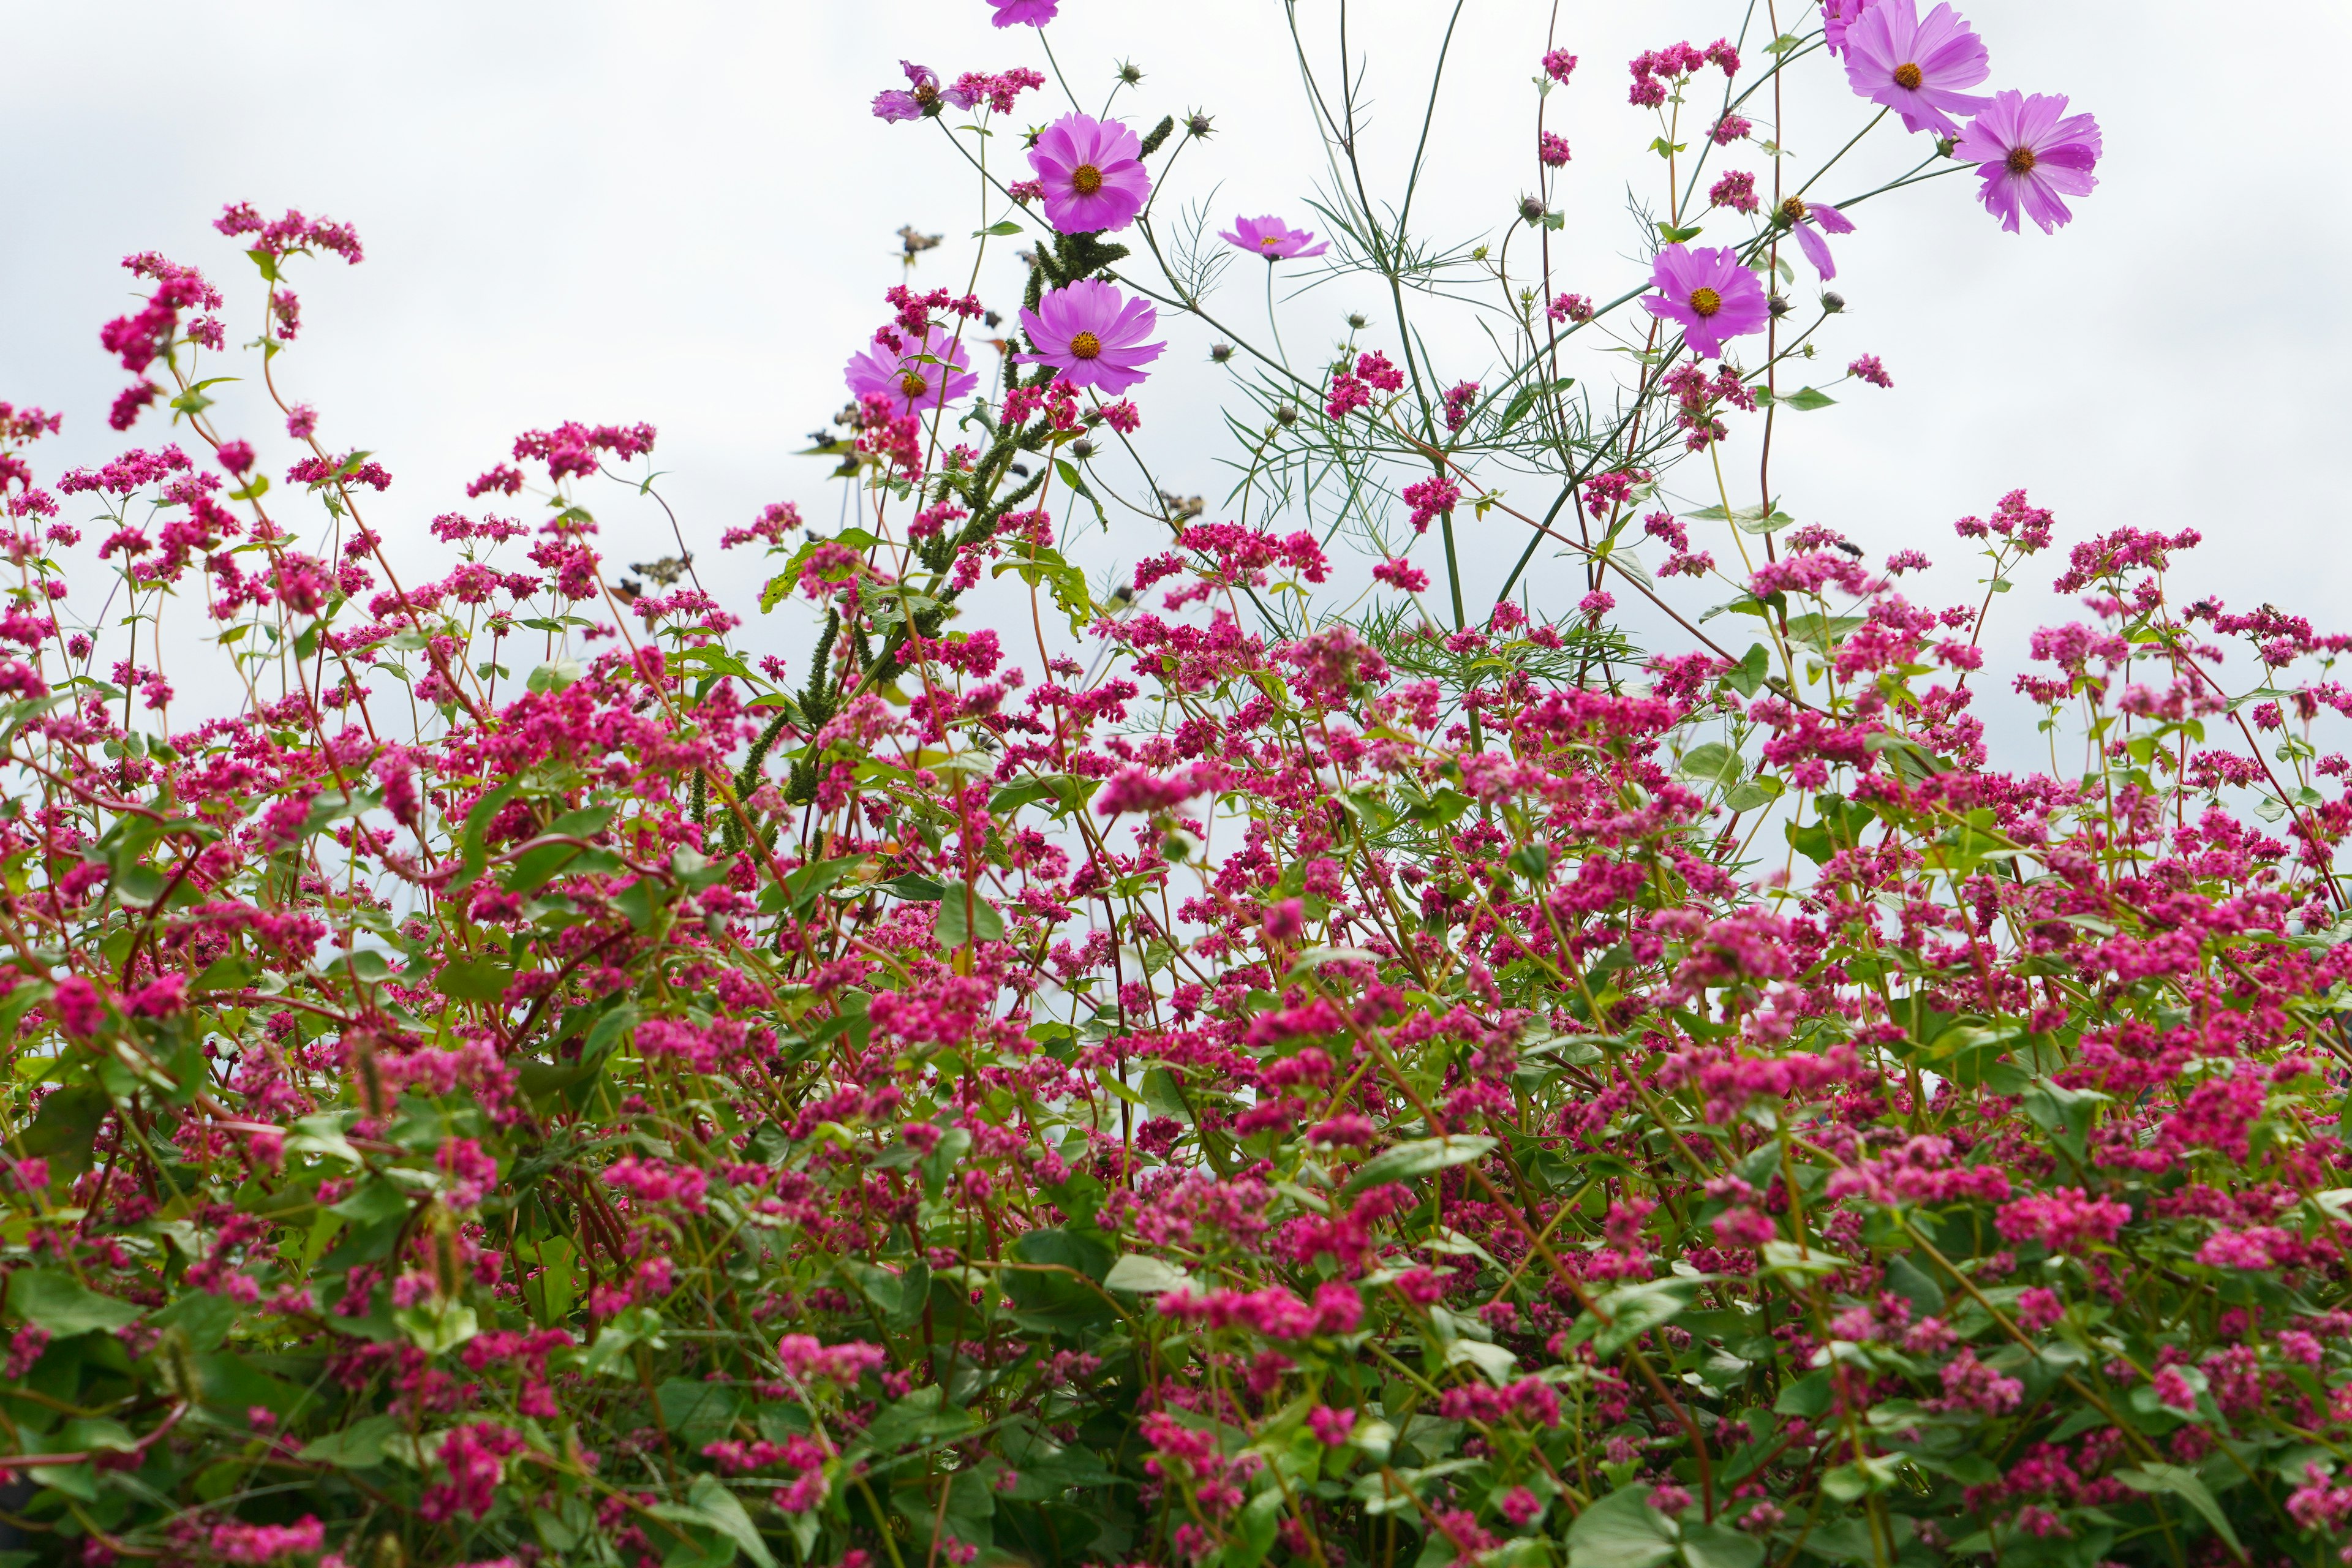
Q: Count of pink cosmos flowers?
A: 11